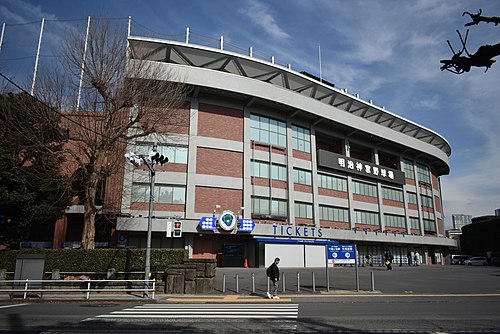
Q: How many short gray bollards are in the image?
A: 8